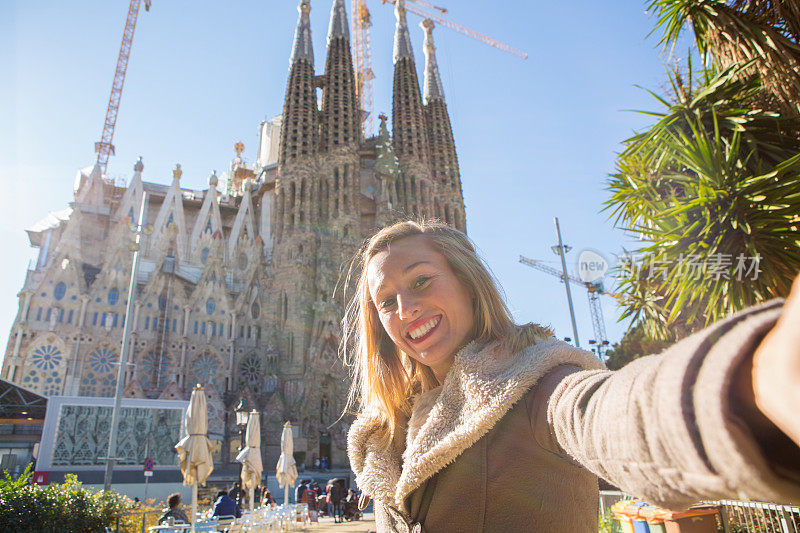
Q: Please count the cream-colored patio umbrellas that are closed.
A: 3